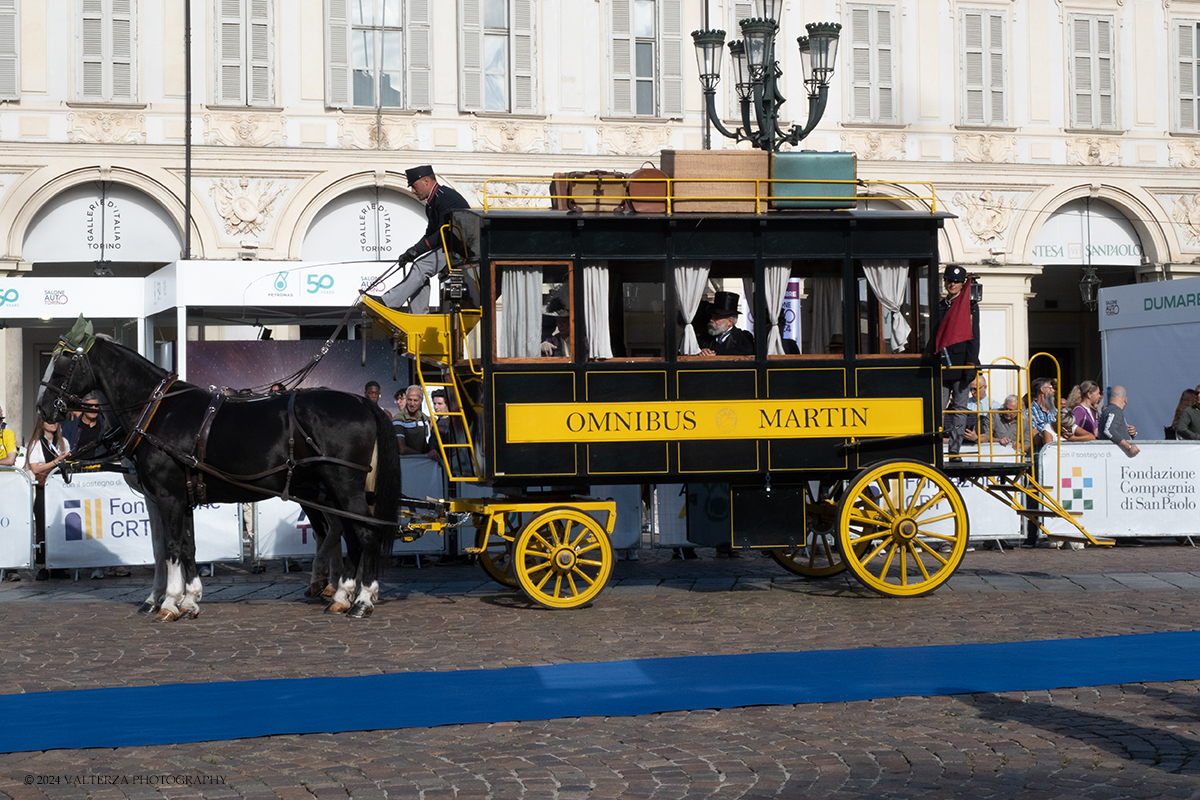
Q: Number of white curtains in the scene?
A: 5